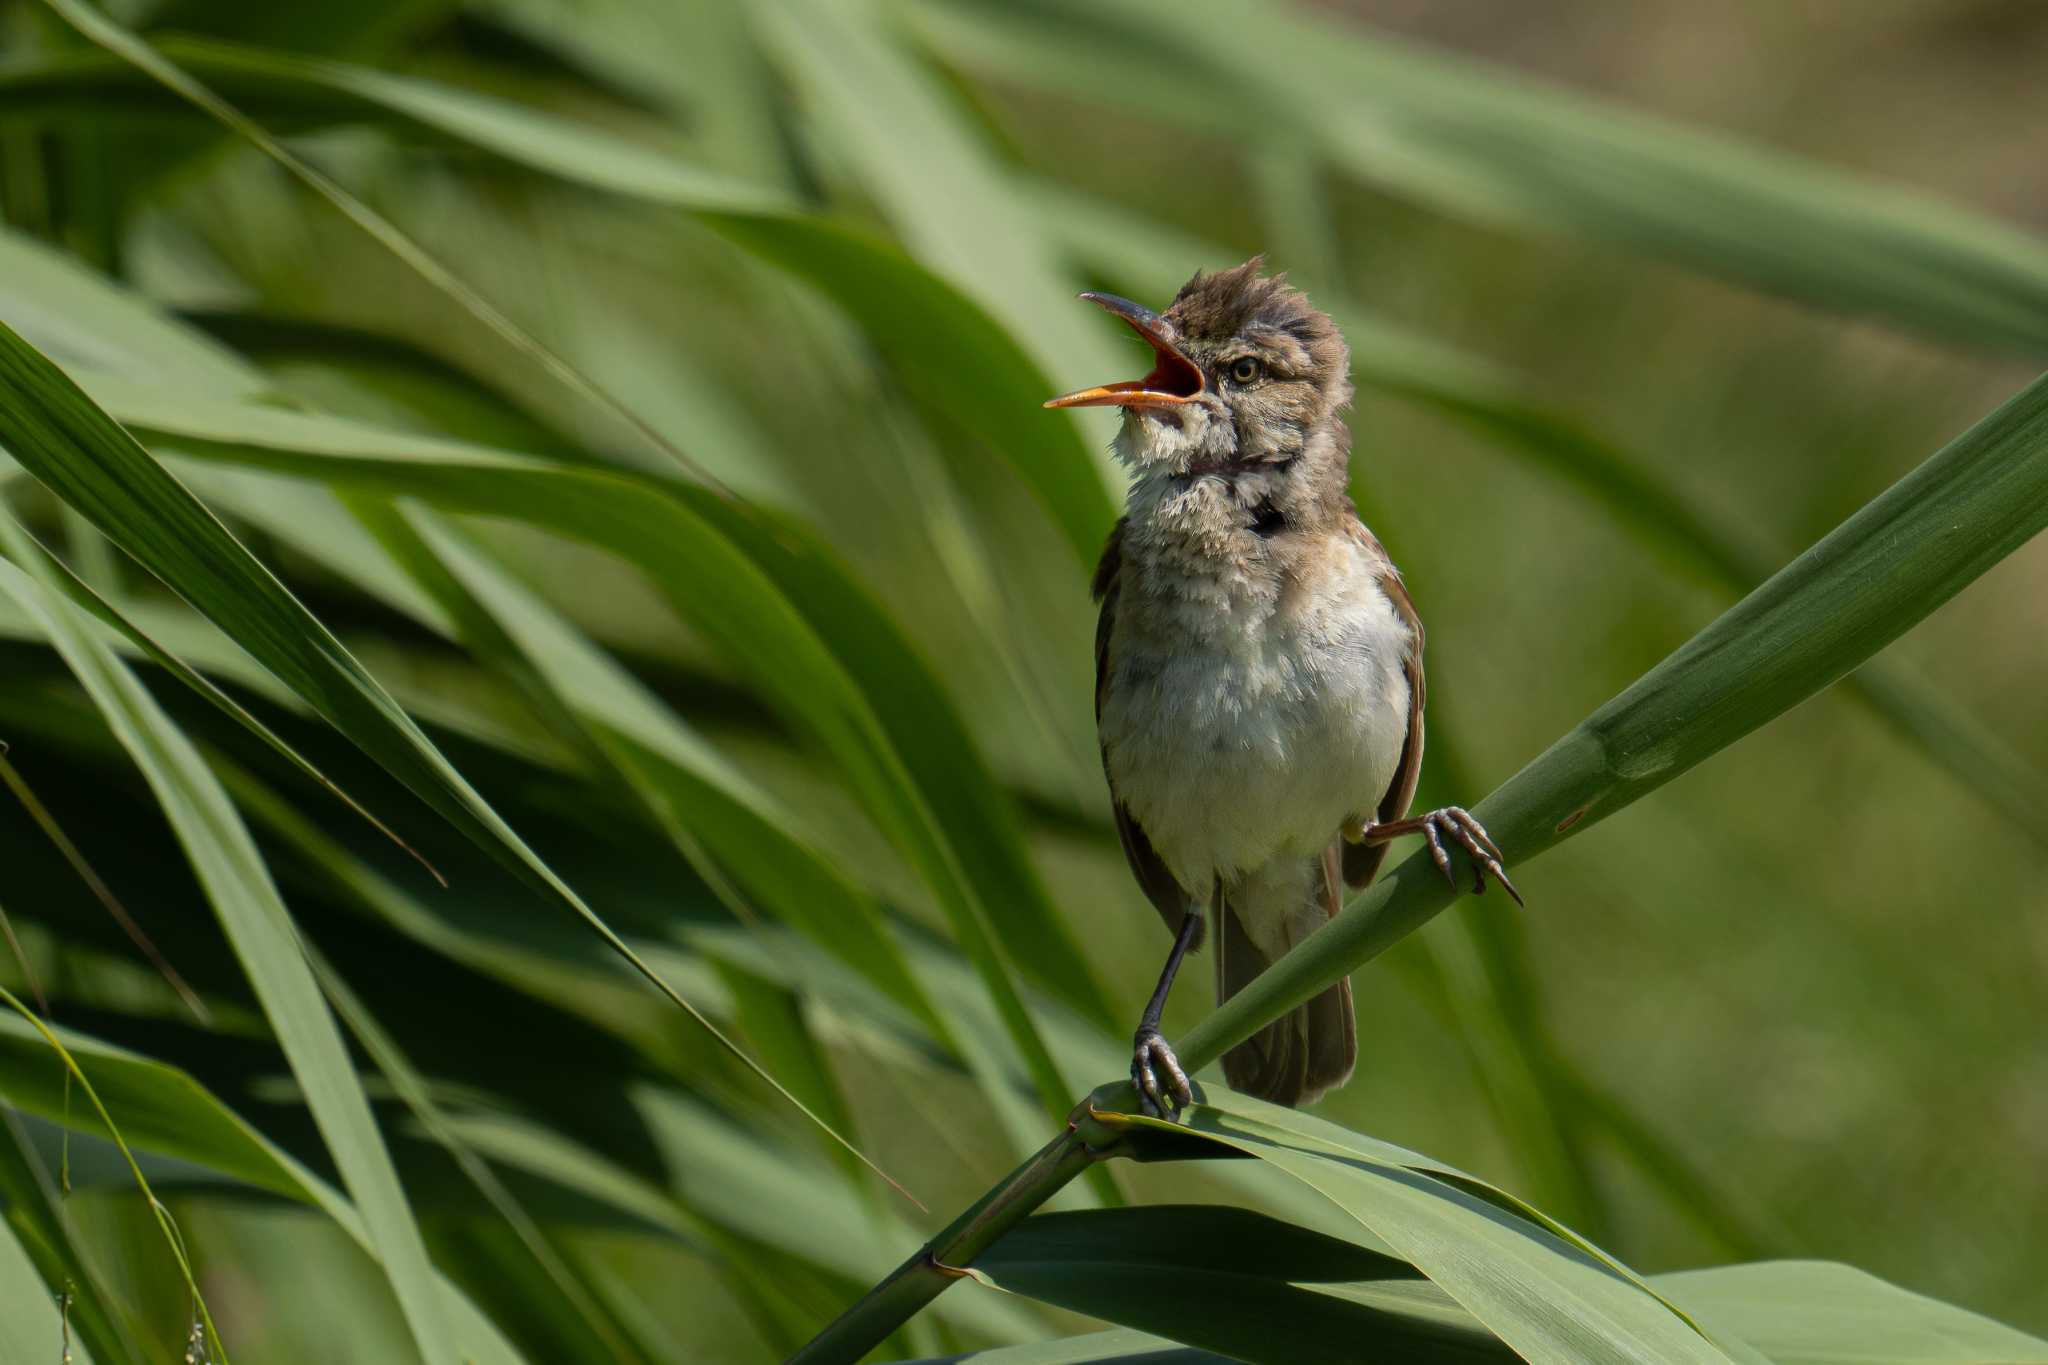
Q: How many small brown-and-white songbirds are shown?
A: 1